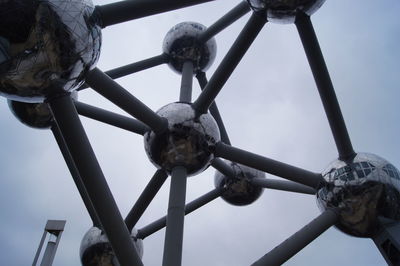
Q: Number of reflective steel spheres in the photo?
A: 8